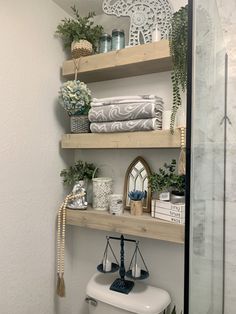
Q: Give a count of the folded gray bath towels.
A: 2